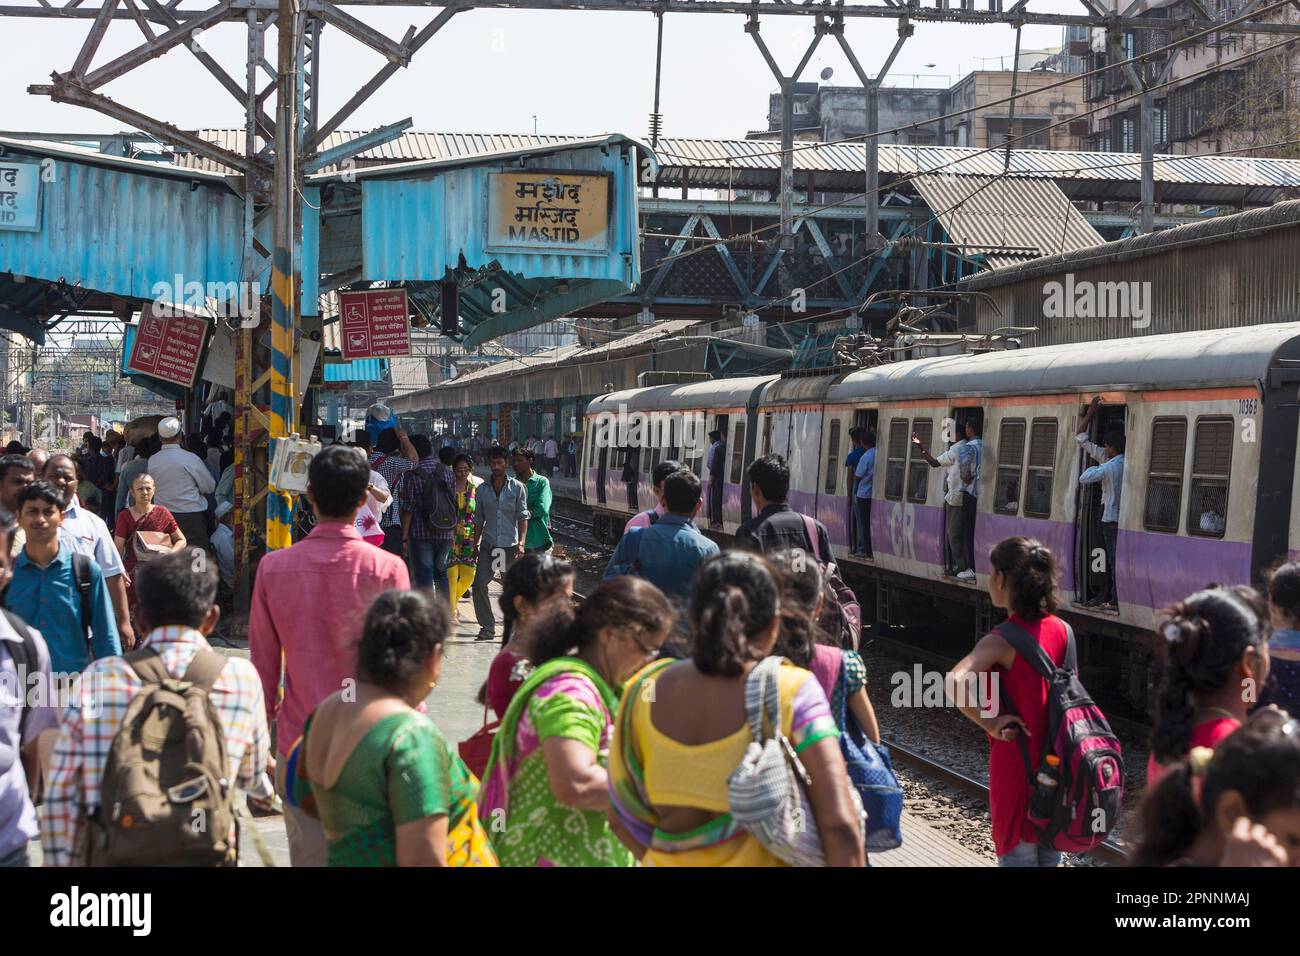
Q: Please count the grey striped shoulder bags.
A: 1